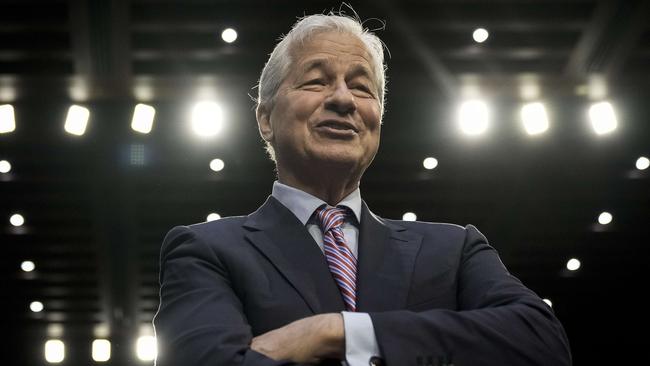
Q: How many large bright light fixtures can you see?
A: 10